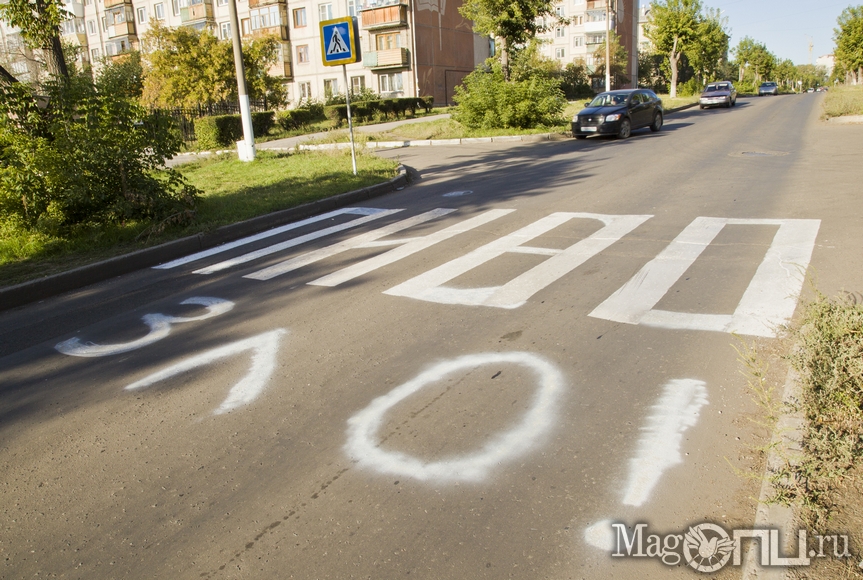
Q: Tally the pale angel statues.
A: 0